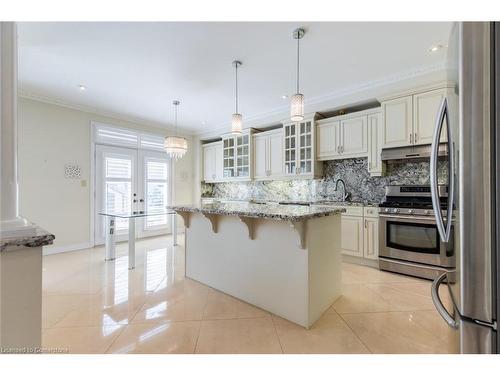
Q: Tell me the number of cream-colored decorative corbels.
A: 4